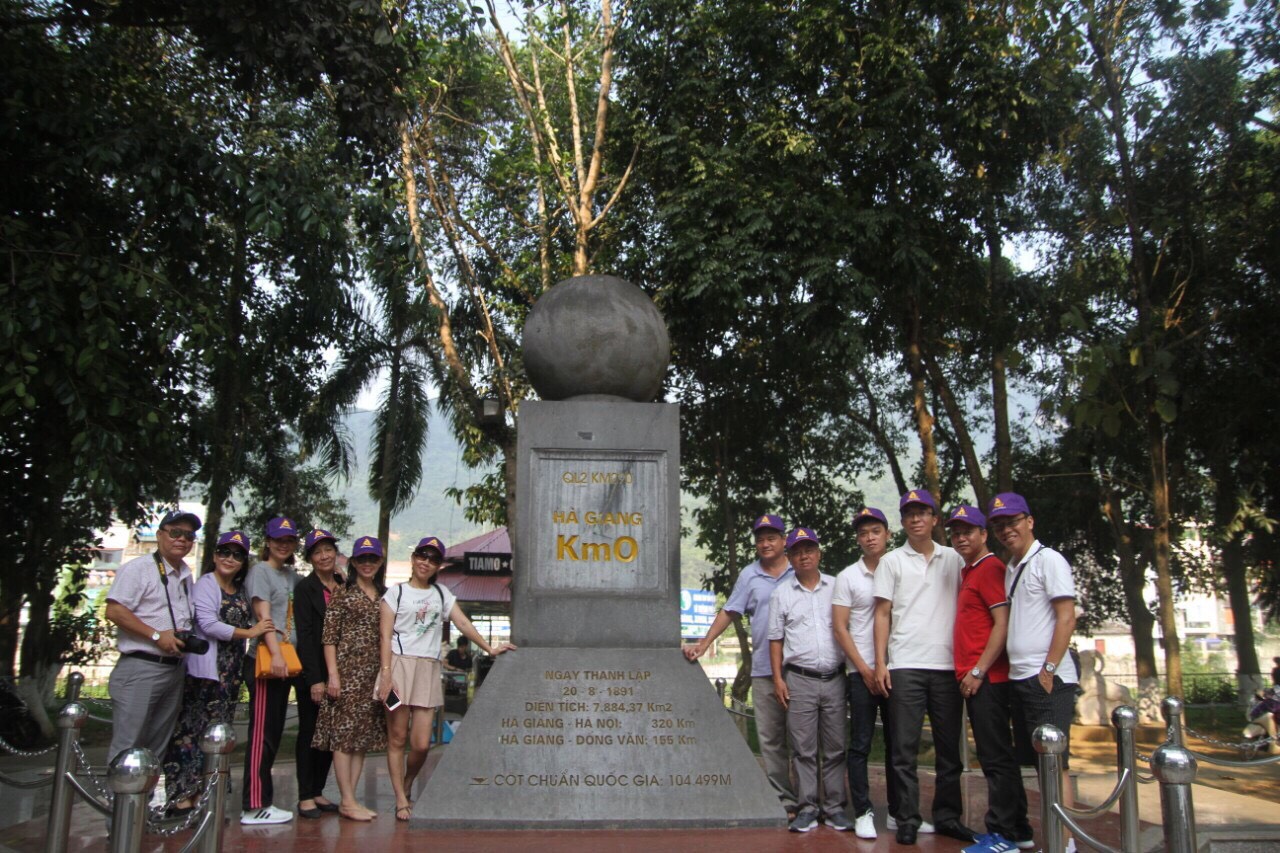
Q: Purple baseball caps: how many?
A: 11